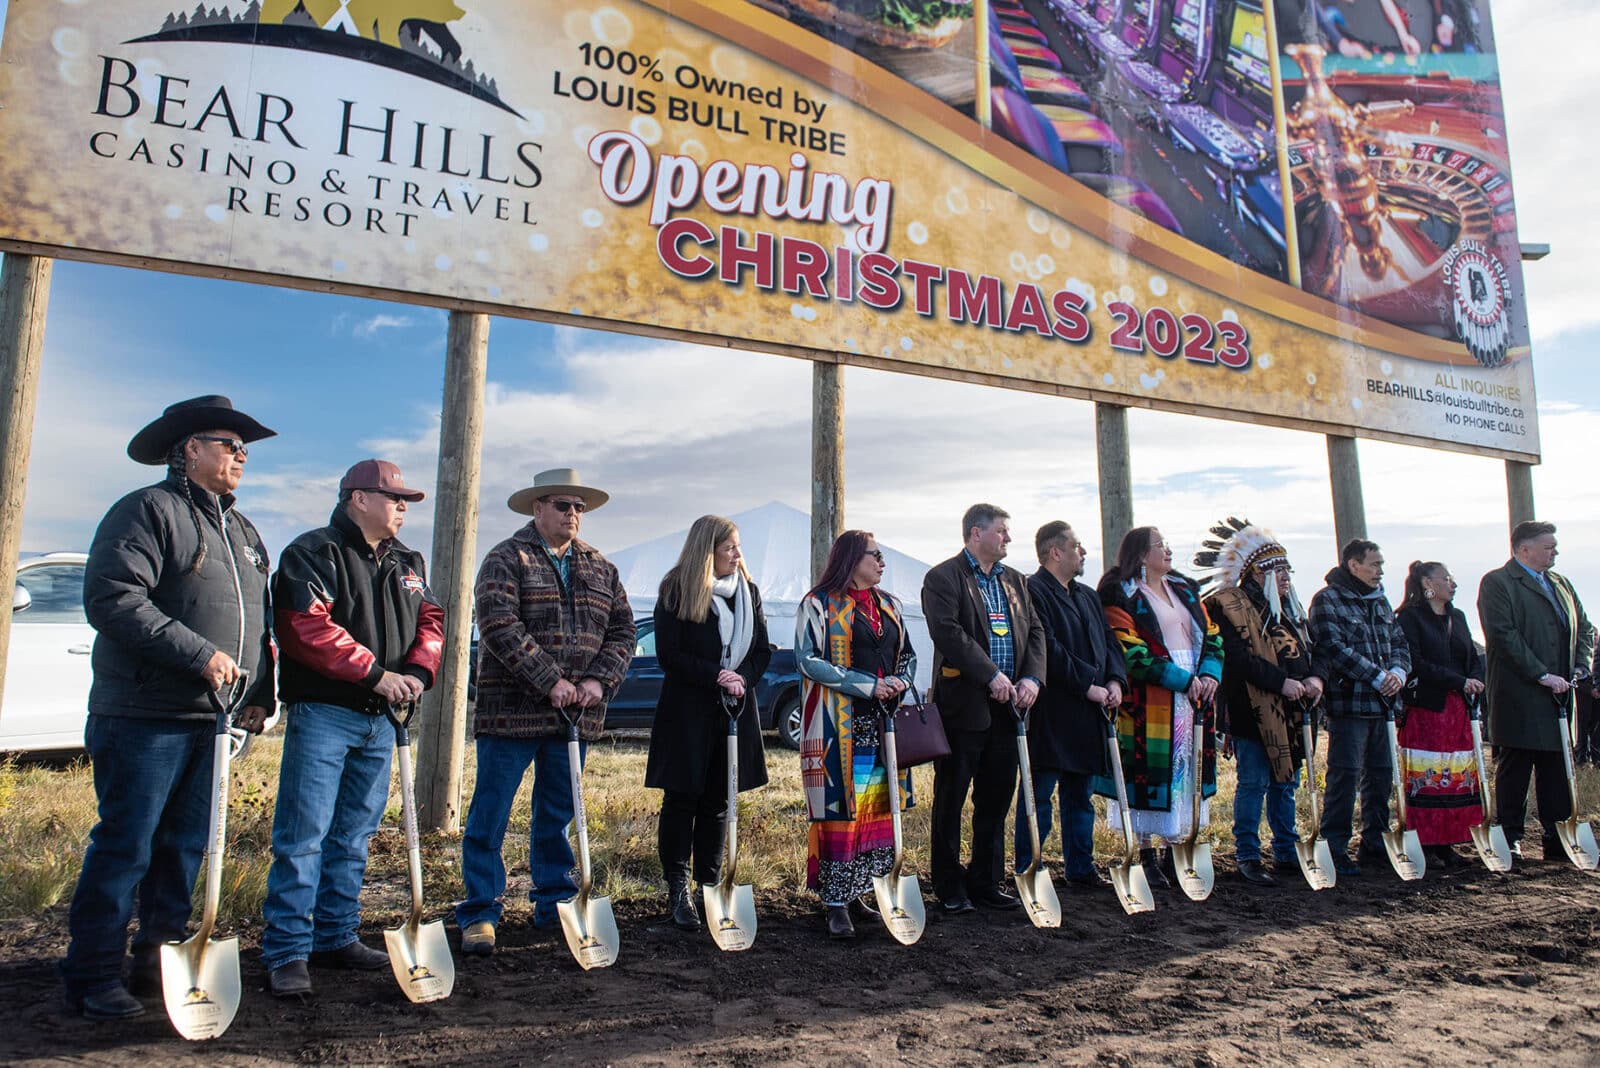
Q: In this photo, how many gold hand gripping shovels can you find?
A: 12